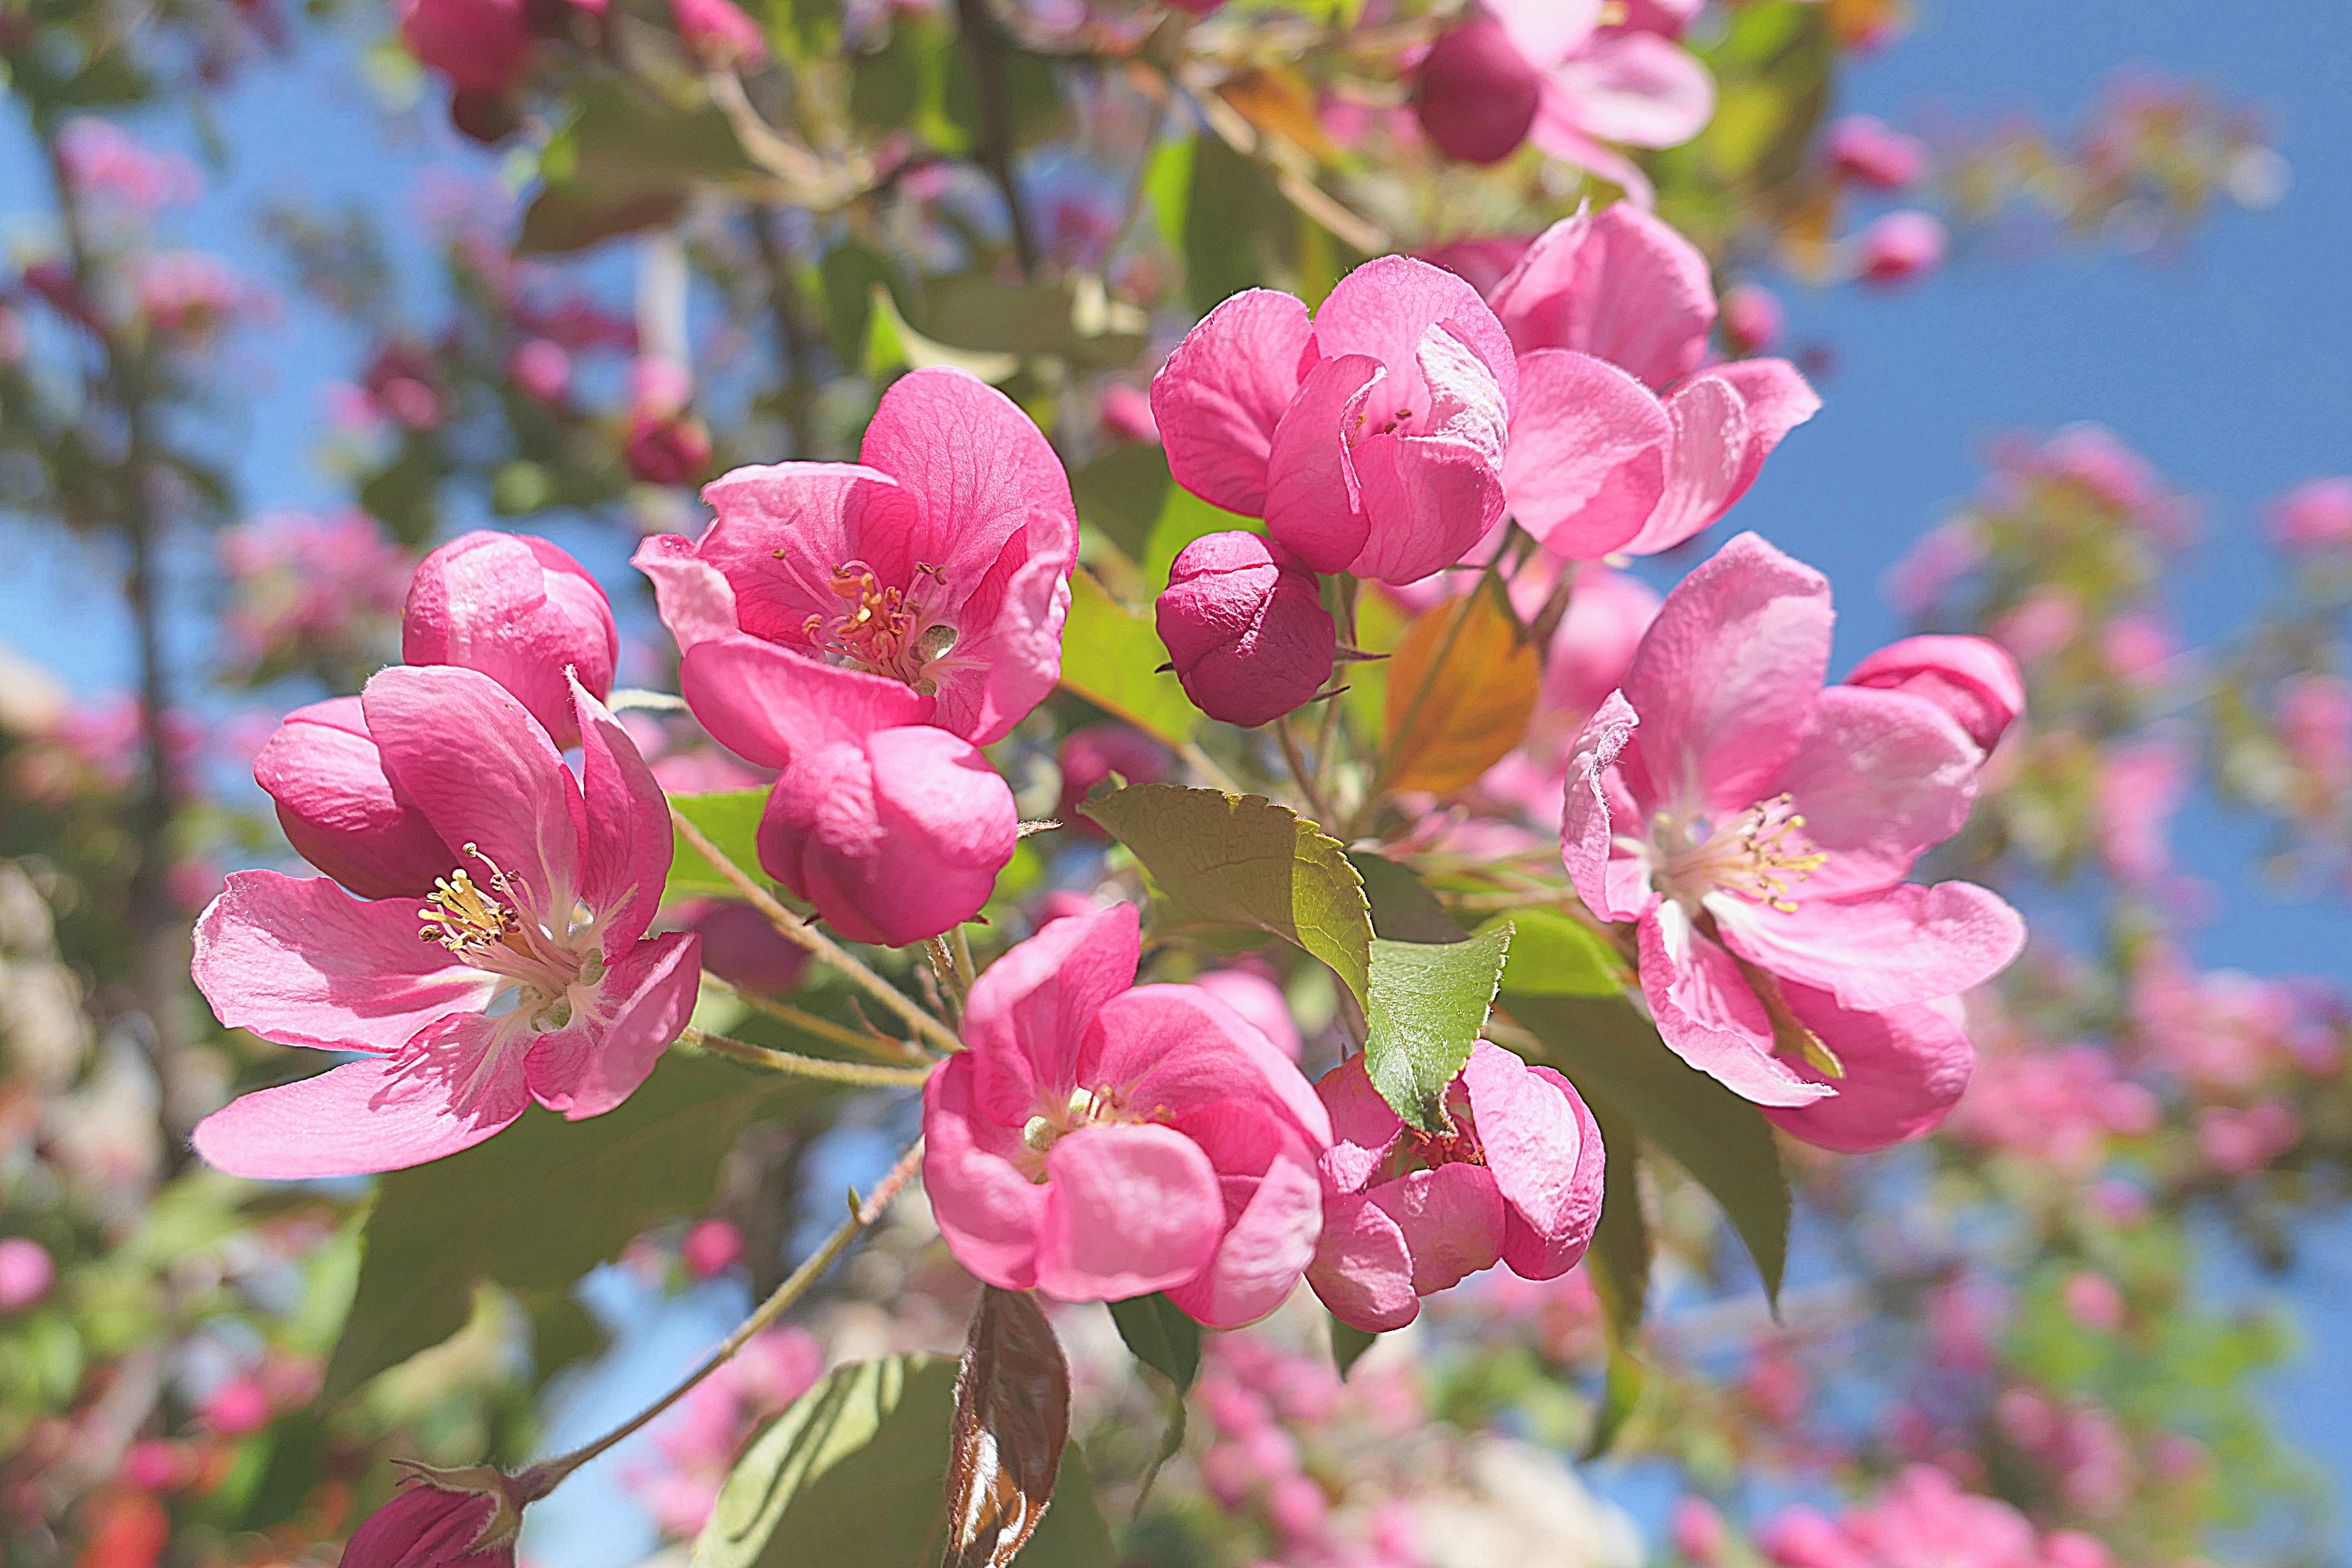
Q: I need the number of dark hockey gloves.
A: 0